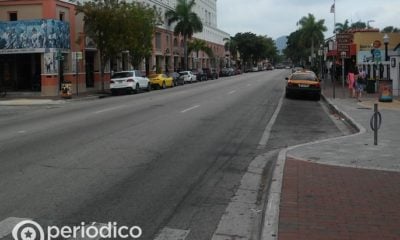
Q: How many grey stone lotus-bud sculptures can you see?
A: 0